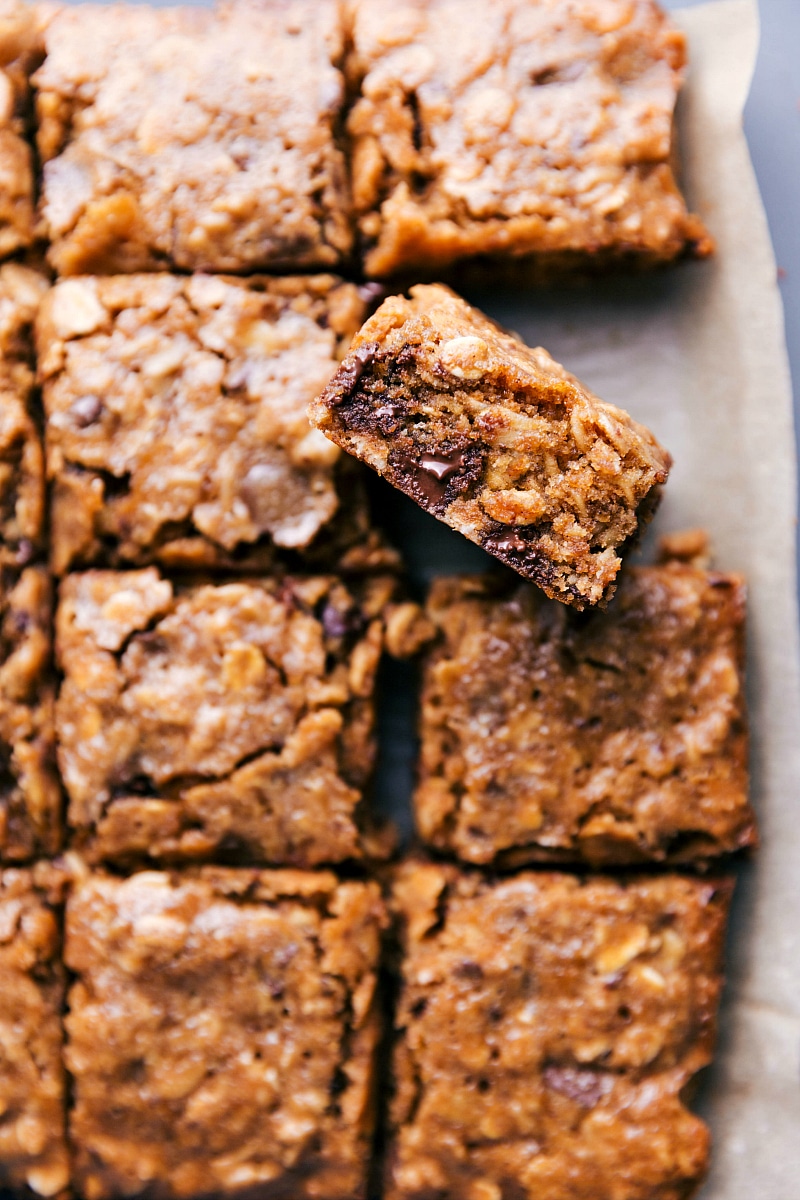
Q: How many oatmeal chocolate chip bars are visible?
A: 12